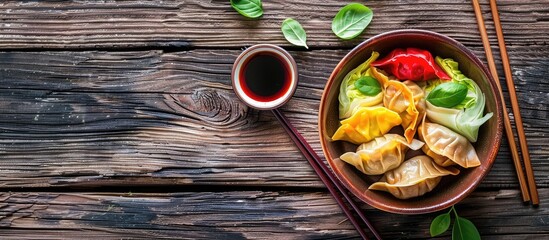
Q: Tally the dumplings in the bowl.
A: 6